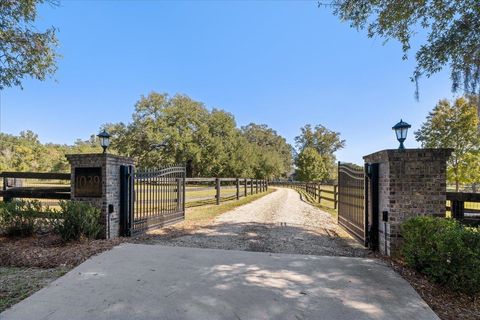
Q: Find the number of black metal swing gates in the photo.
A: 2